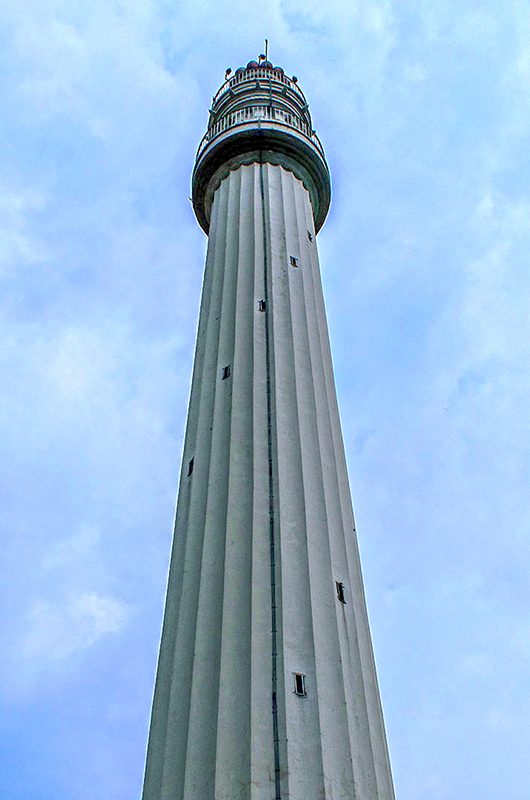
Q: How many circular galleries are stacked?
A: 2